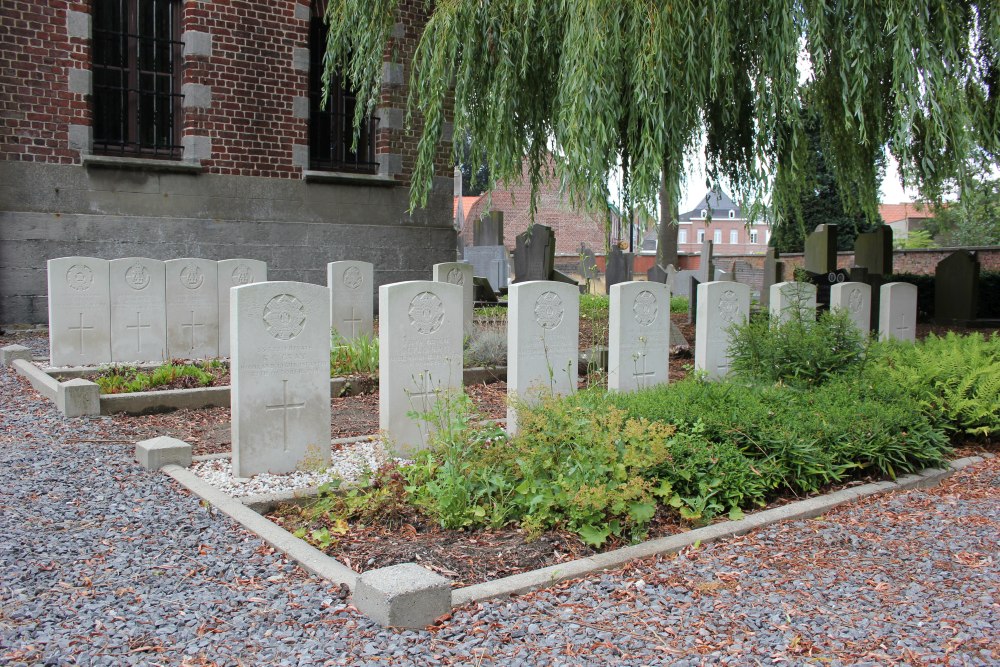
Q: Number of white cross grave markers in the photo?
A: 14